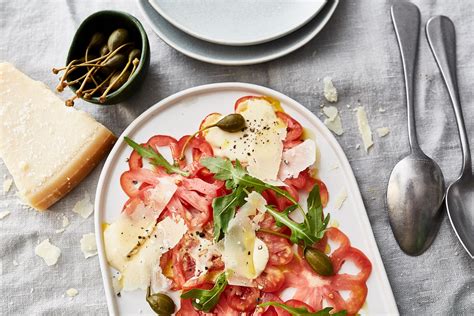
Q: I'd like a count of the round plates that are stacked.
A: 2